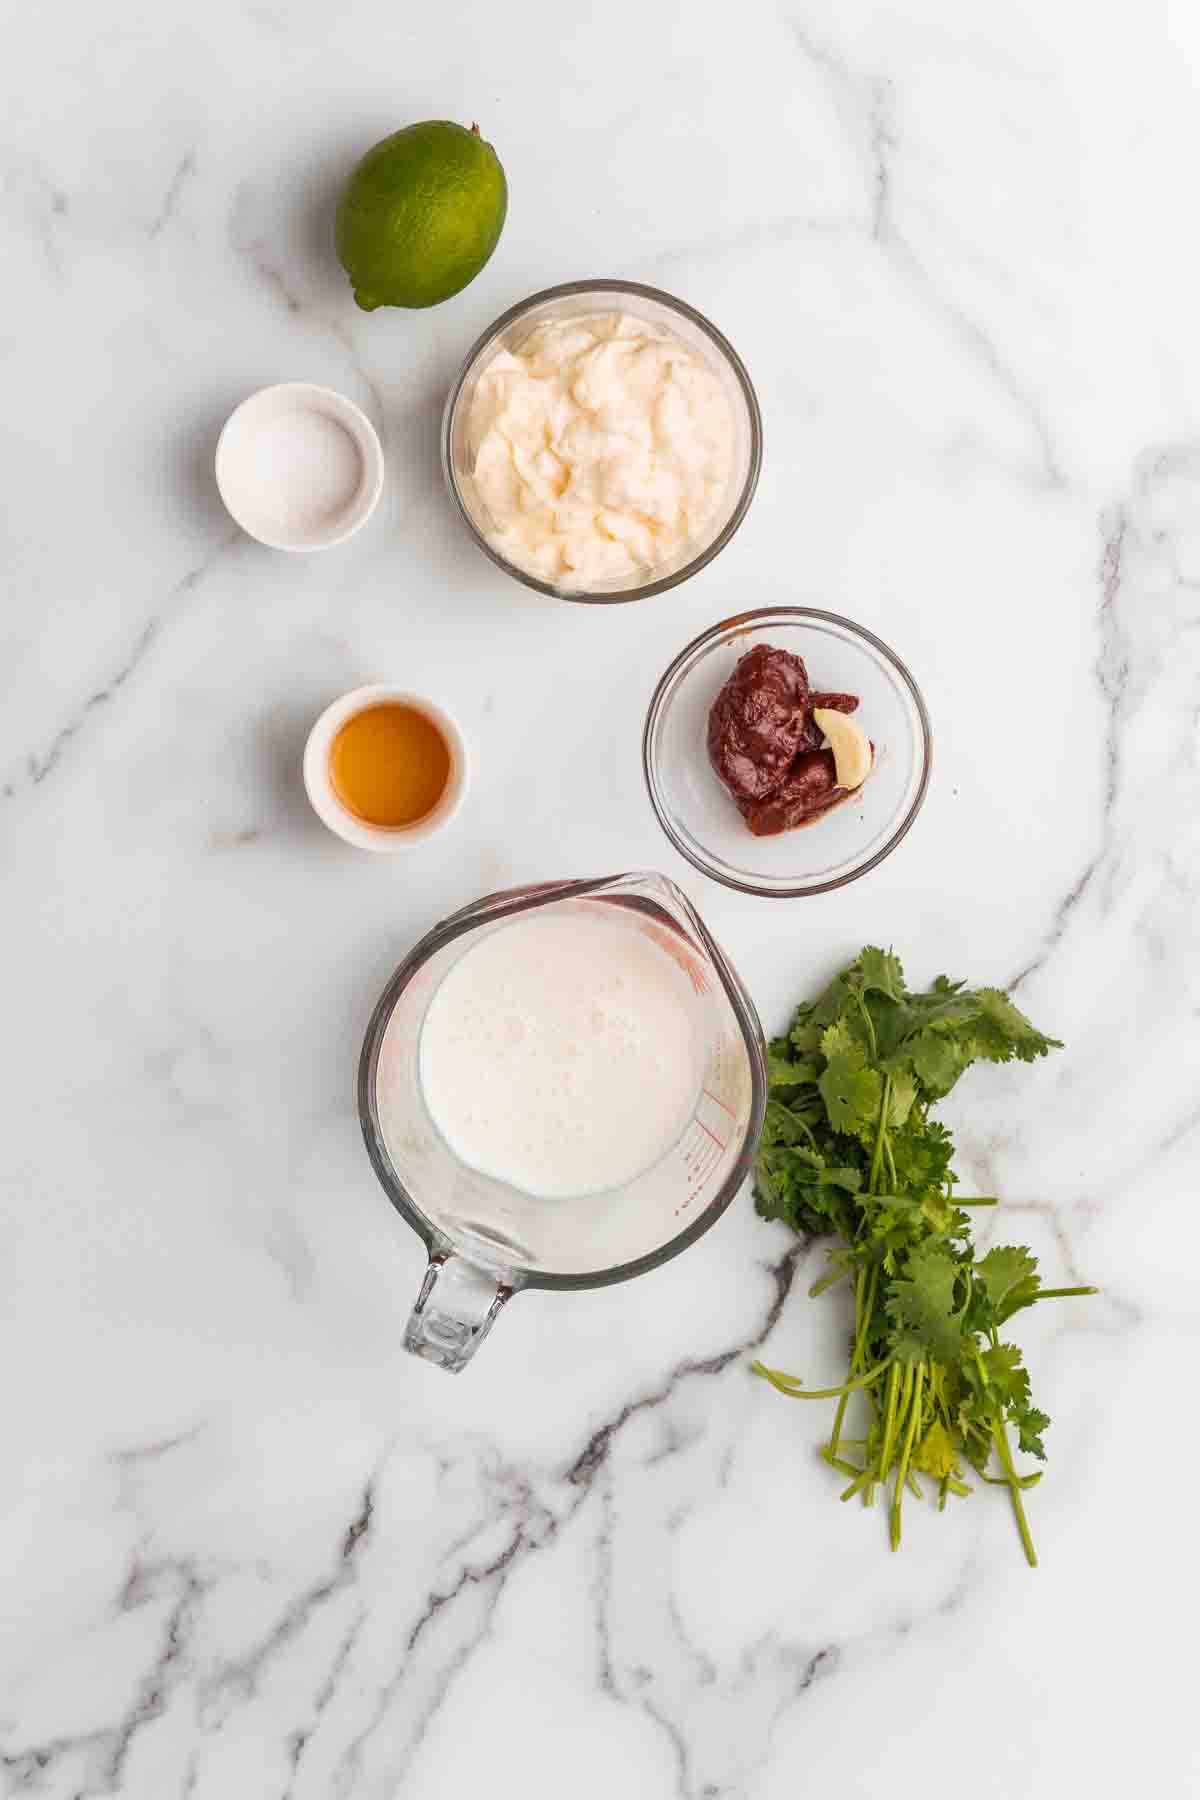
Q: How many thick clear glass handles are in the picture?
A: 1